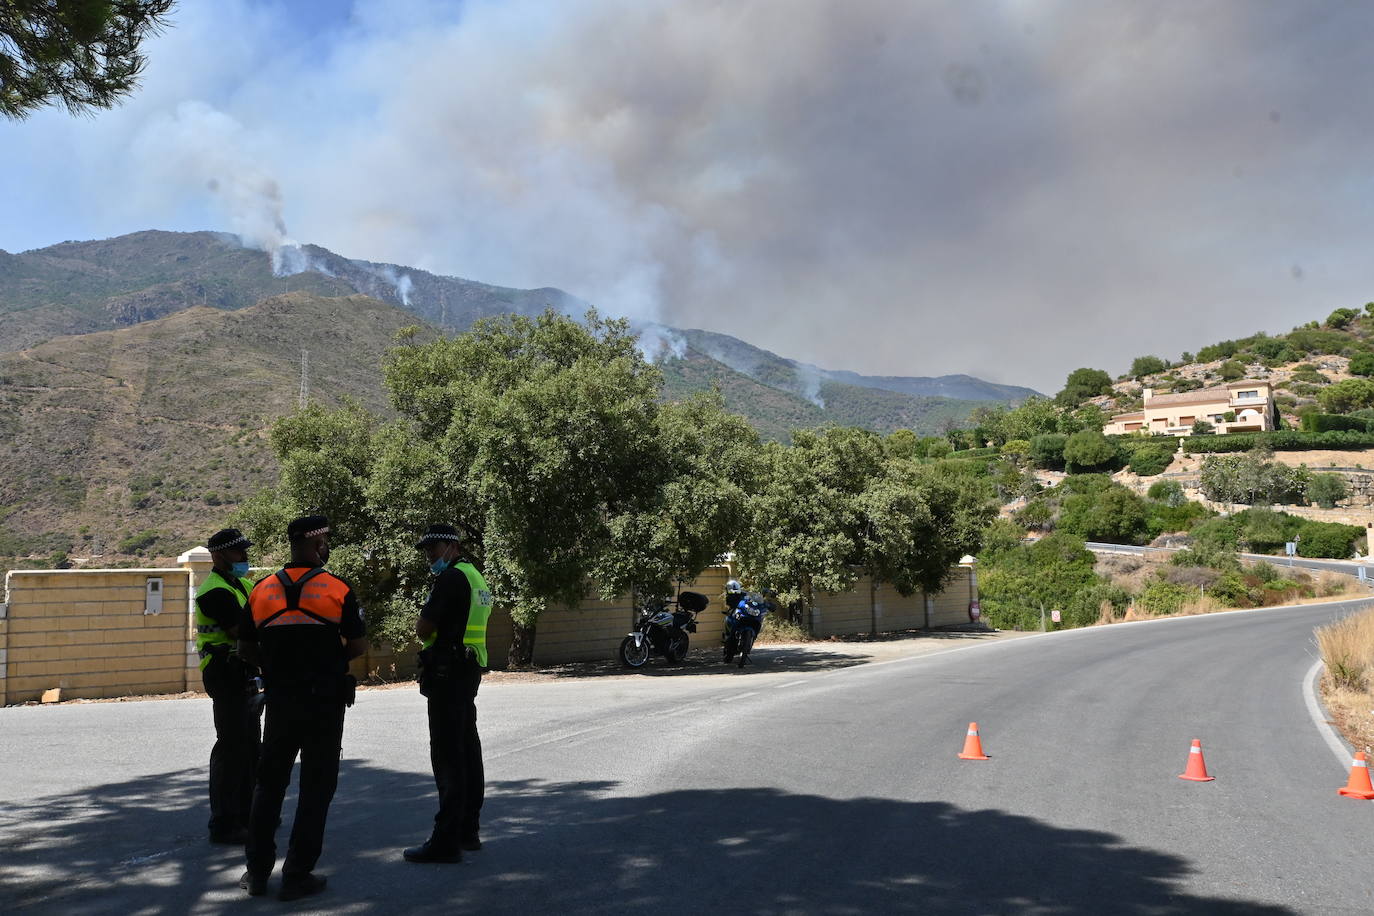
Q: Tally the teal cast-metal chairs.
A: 0